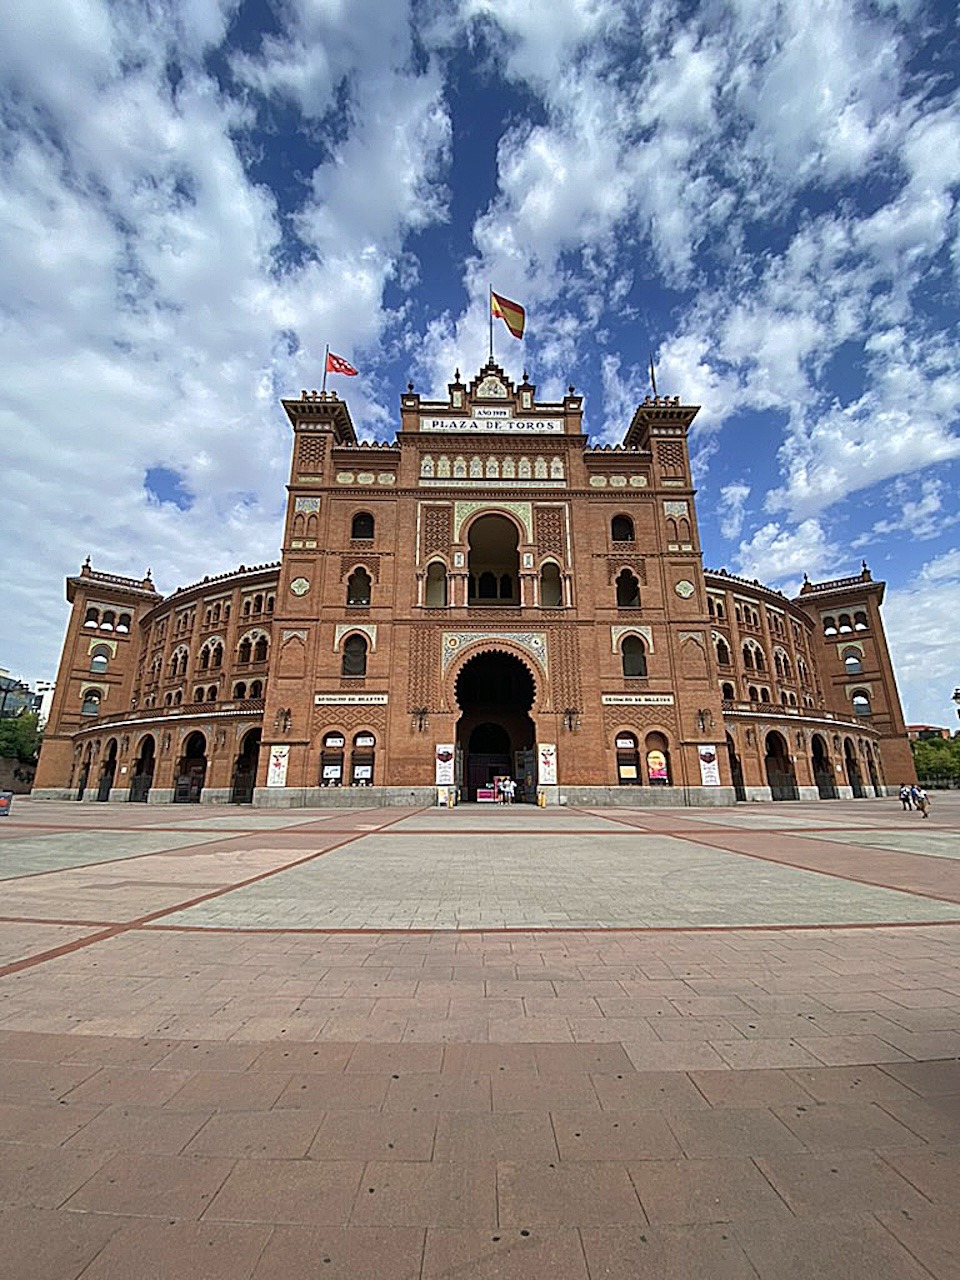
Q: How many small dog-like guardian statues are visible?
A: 0